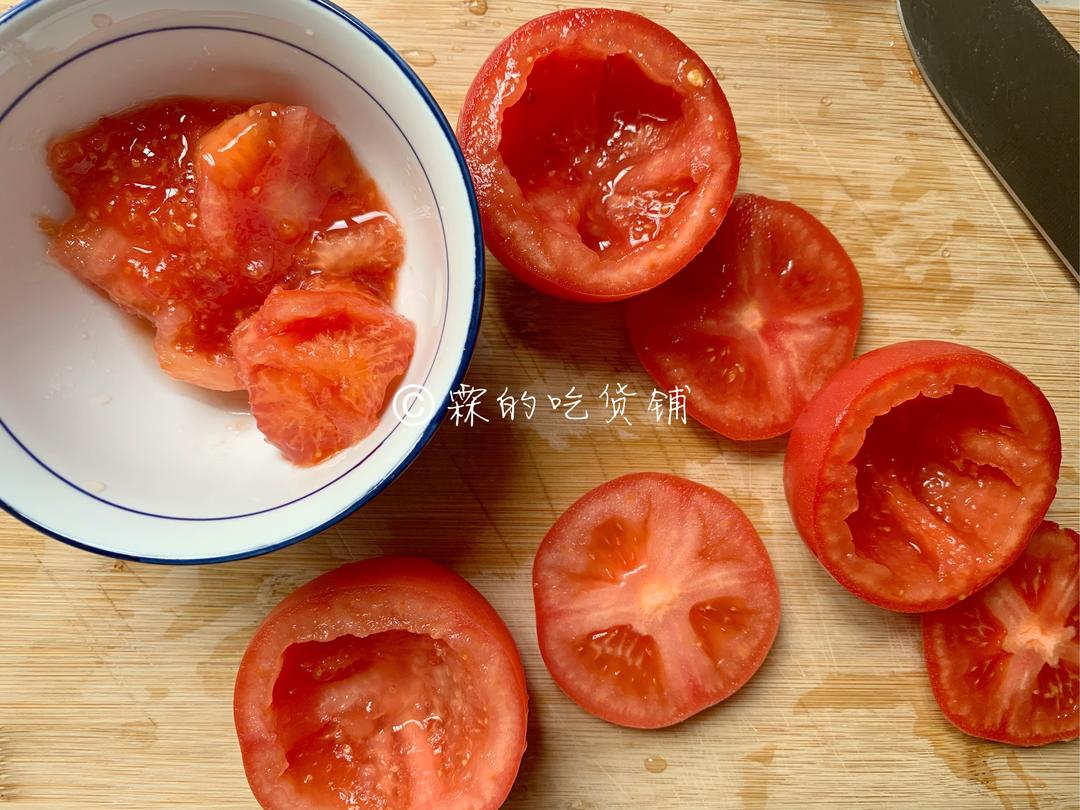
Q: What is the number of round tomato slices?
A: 3